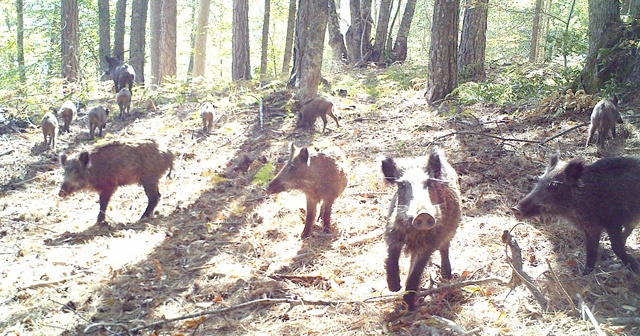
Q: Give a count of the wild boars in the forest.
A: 12